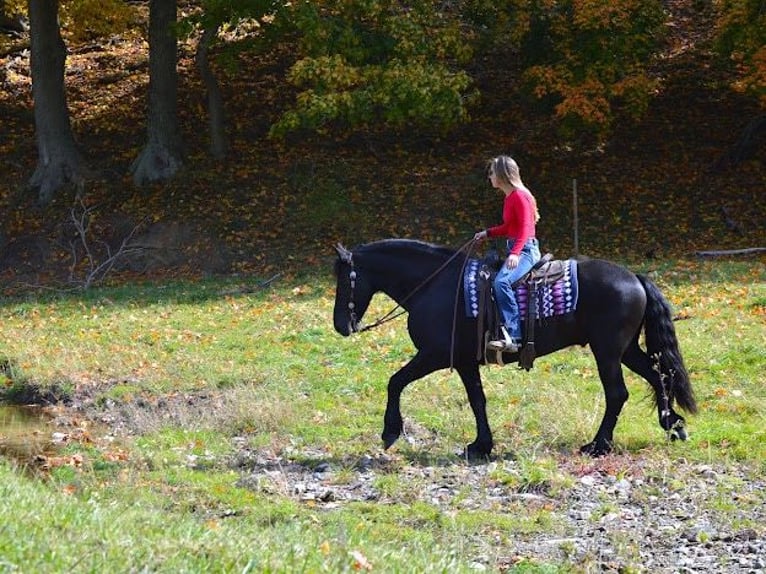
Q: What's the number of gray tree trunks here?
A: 3